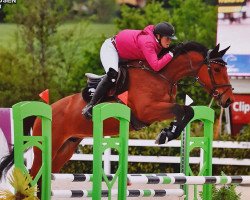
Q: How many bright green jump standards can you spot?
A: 3